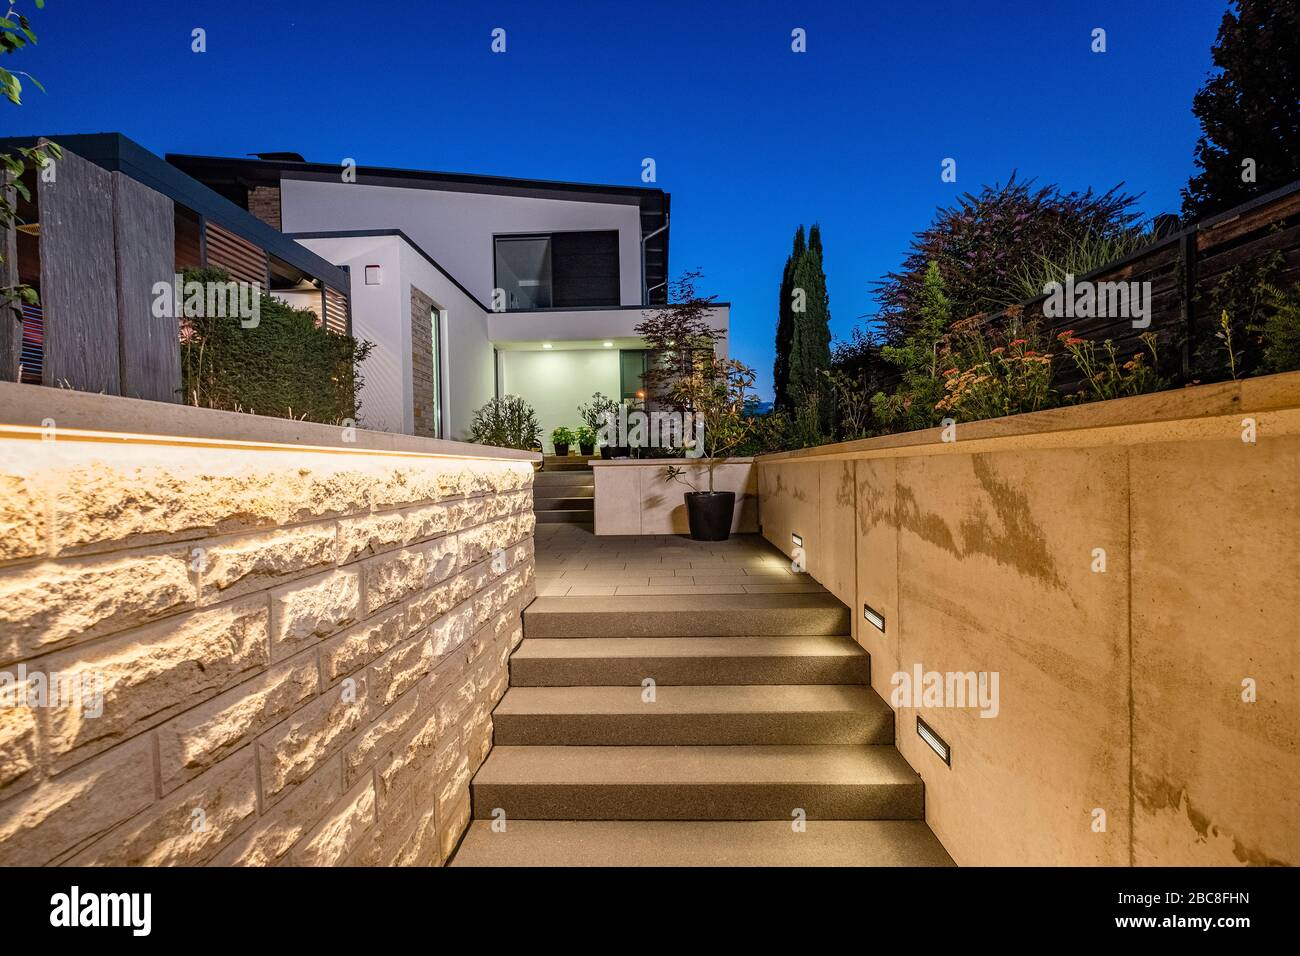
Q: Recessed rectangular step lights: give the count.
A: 3